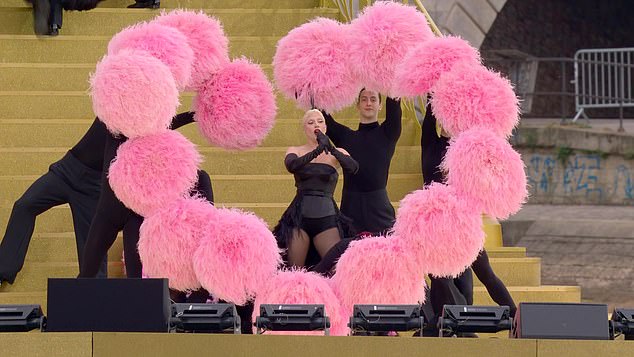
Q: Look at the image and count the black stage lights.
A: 6